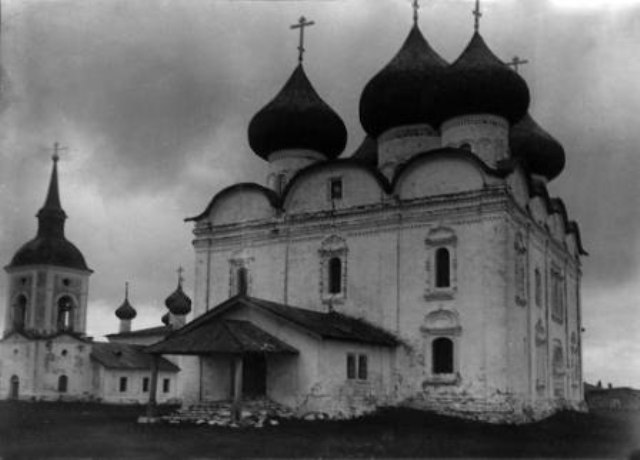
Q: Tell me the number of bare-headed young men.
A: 0